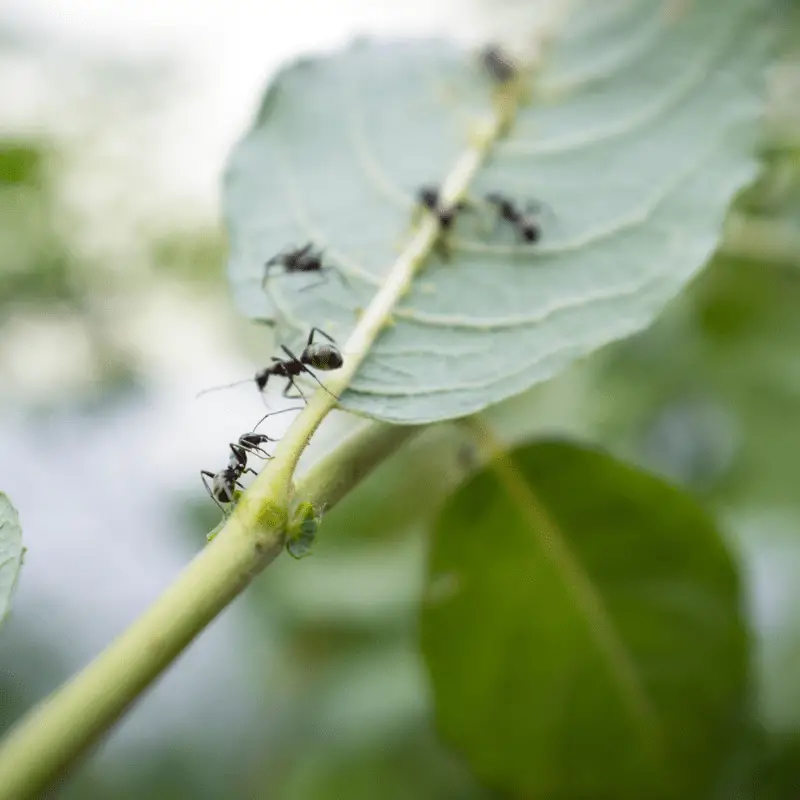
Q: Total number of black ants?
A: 6